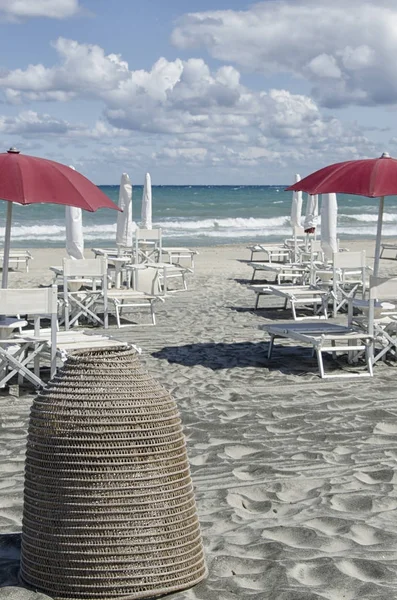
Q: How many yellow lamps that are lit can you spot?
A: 0